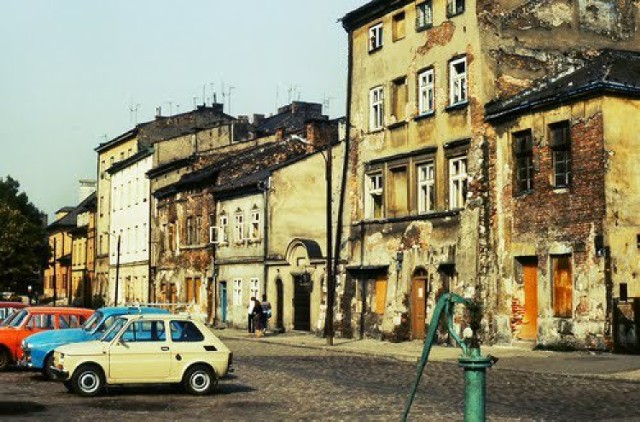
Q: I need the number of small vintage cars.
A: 4